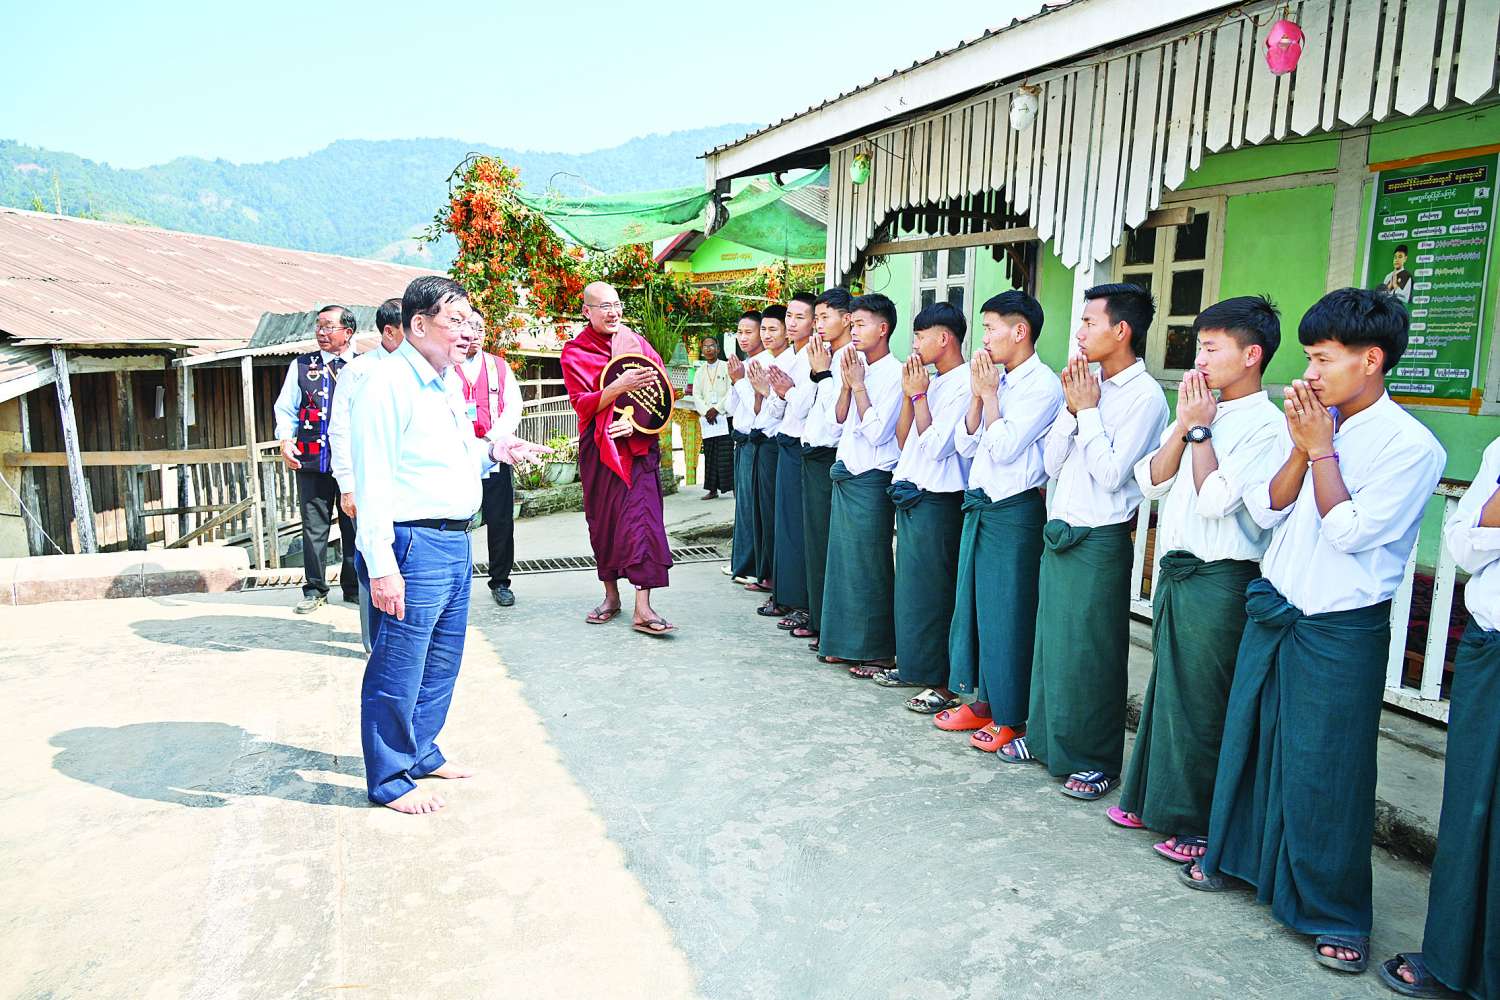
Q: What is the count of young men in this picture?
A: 11